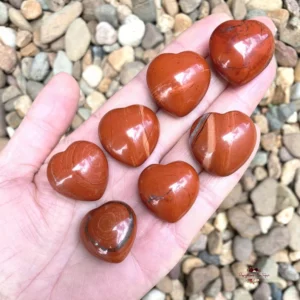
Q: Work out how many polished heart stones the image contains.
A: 7